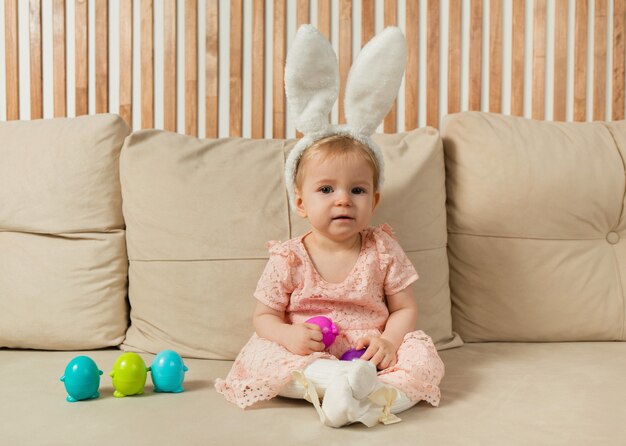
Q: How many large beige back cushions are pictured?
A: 3